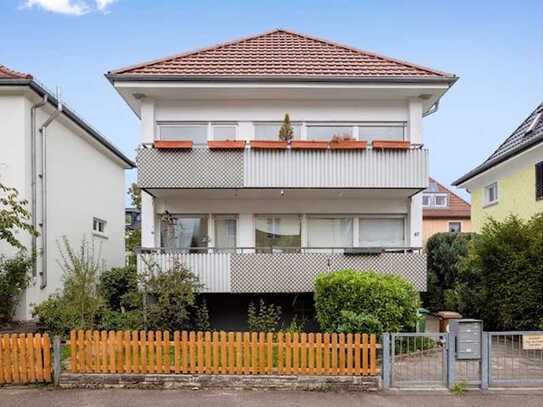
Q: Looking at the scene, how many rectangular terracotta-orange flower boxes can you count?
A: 6